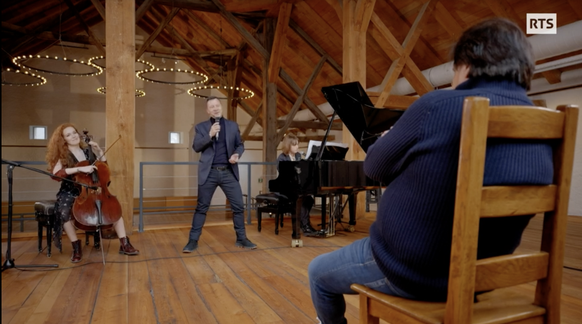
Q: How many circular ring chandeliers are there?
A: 6